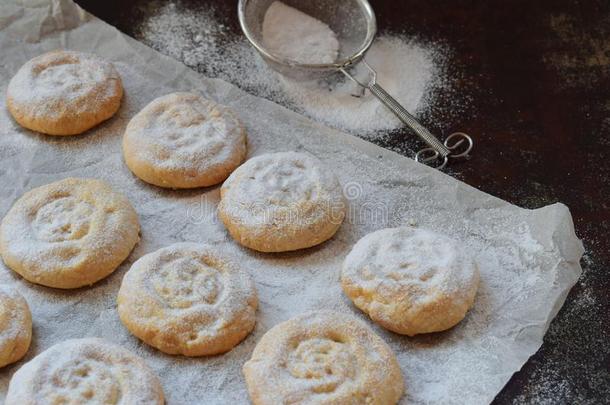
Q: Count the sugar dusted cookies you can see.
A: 9